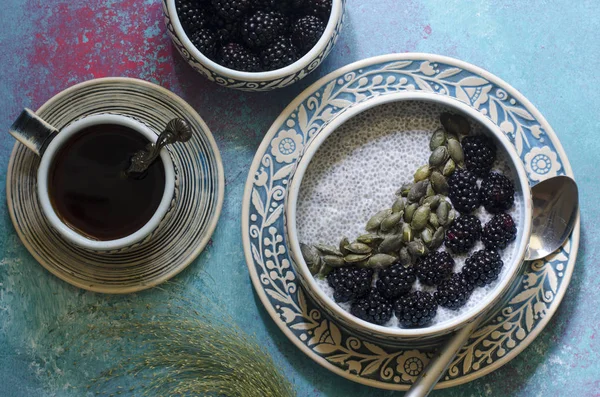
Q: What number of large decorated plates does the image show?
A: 1